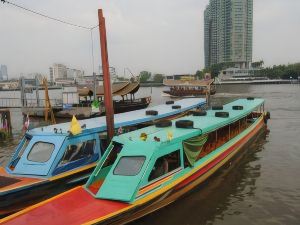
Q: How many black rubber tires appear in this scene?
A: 10